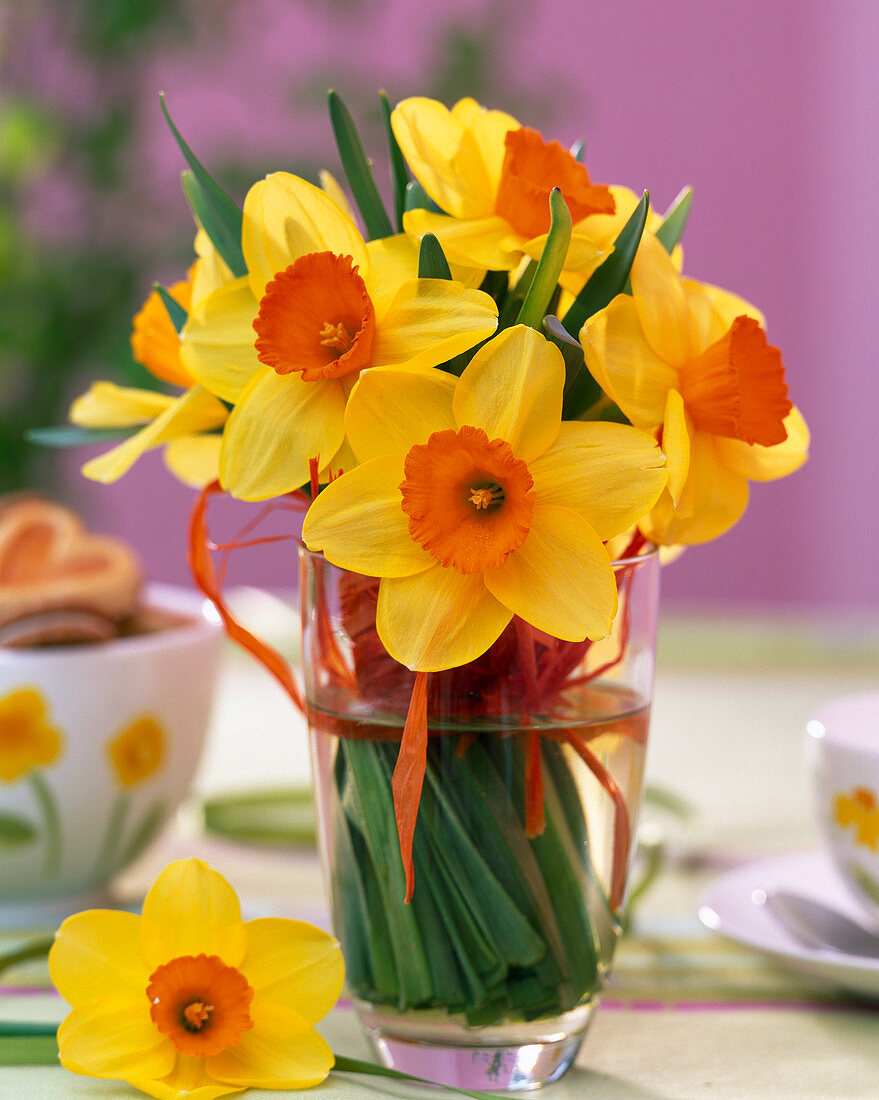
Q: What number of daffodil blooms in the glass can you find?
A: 5